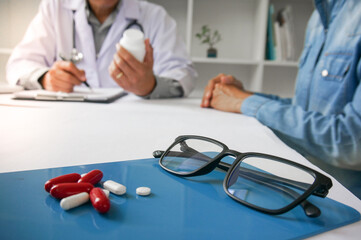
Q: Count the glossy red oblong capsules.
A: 4